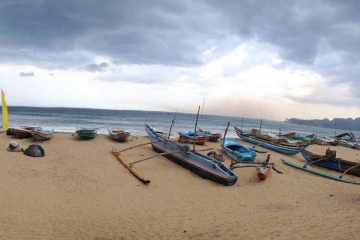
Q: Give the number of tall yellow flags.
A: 1